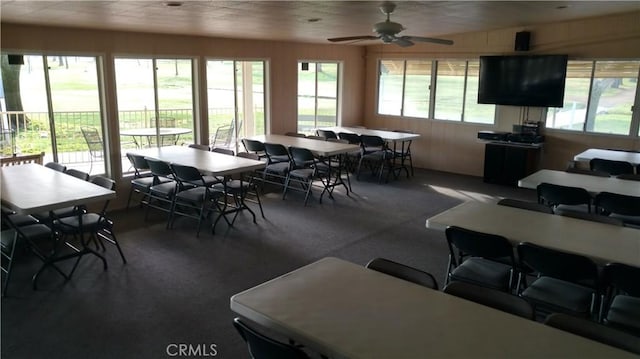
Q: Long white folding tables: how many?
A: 8